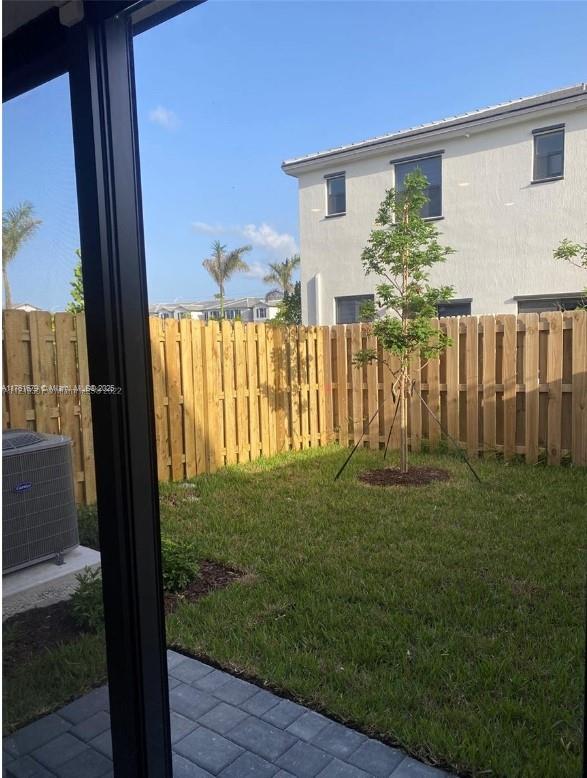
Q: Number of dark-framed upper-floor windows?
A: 3